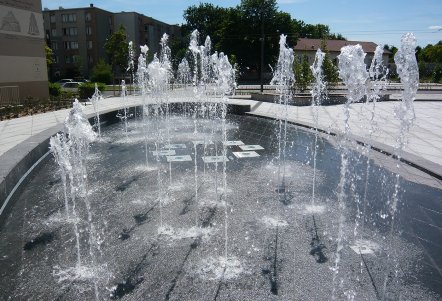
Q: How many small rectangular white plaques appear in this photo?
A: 8